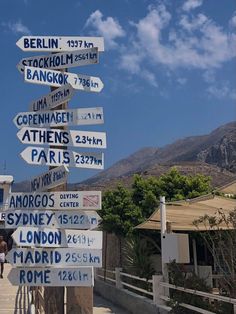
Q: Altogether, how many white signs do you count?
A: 13